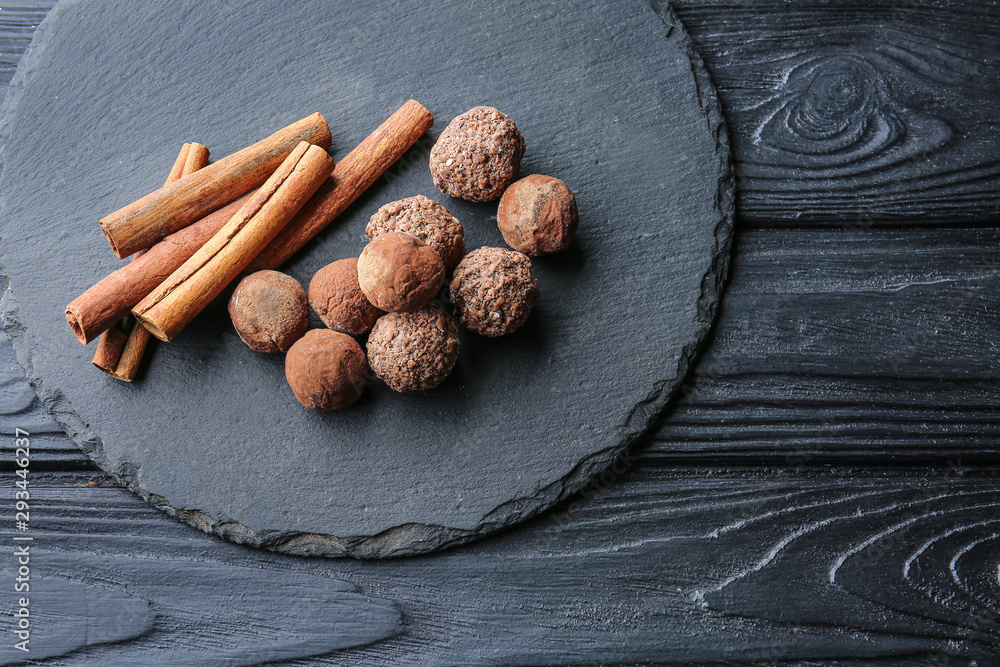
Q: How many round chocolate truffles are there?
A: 9